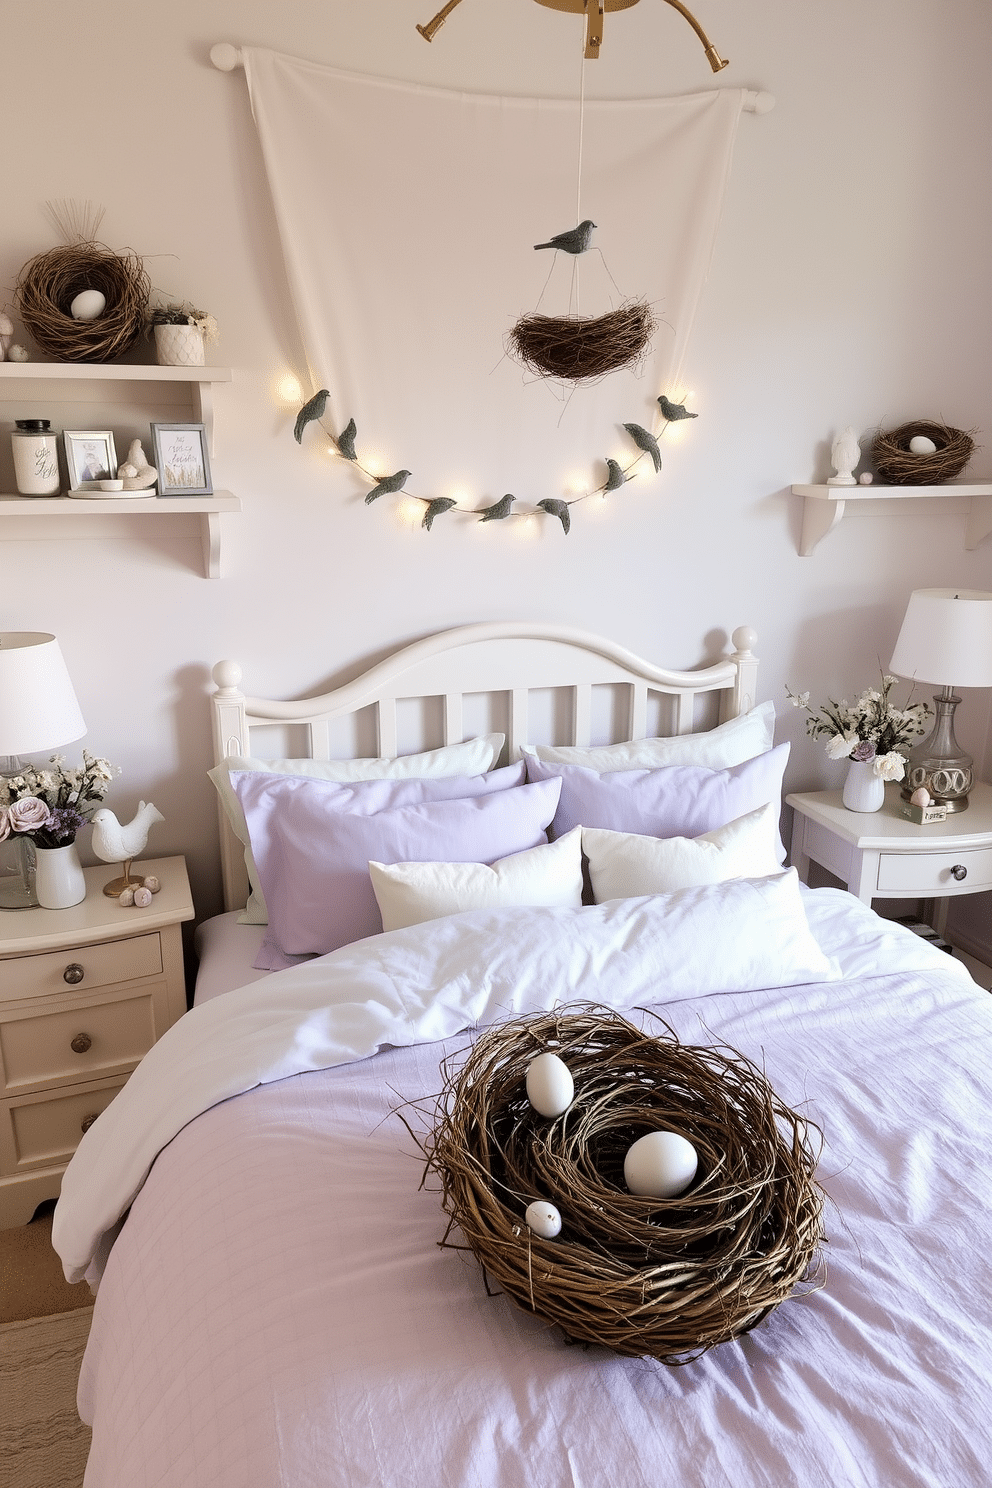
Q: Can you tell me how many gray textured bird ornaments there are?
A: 10